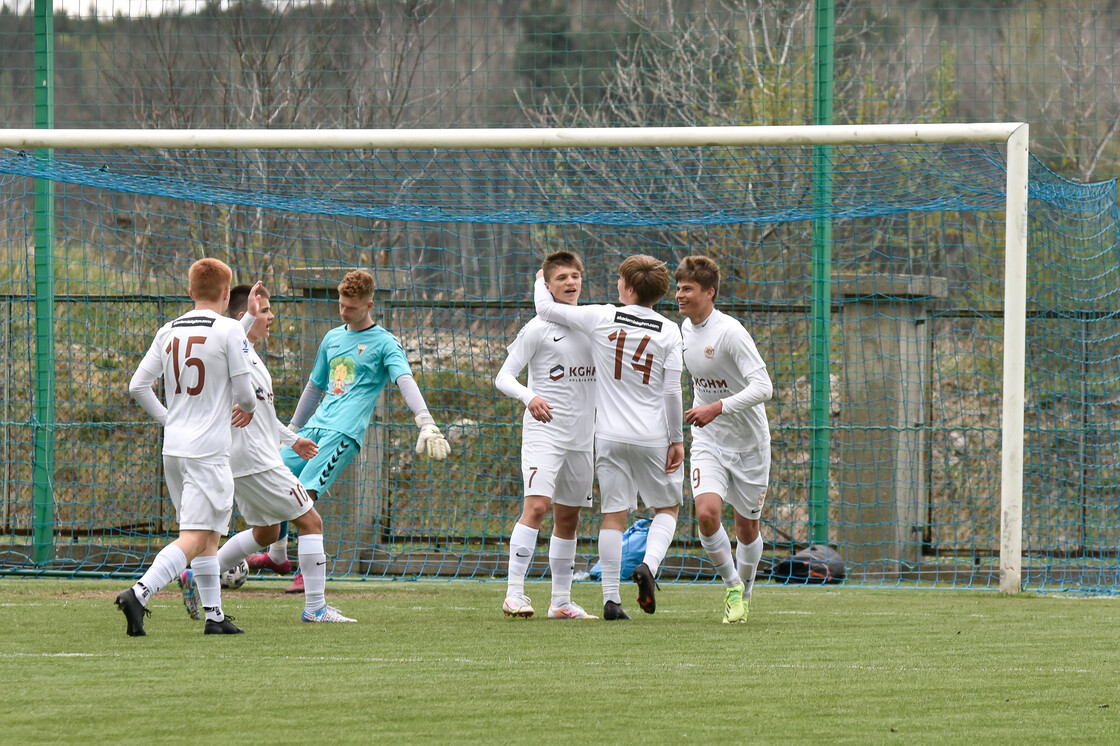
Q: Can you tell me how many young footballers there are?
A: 6